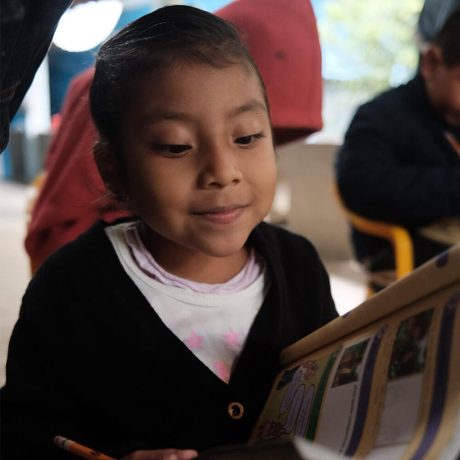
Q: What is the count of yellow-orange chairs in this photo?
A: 1